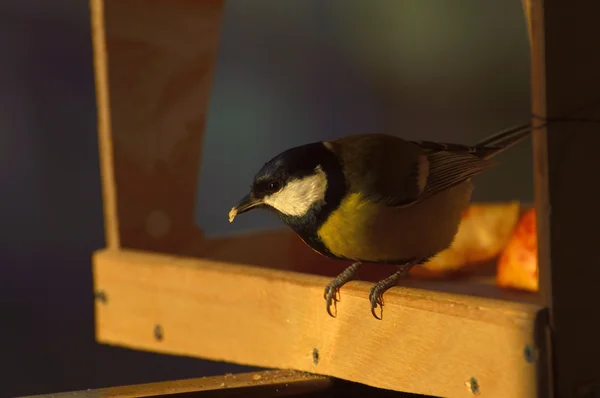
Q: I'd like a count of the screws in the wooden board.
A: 5